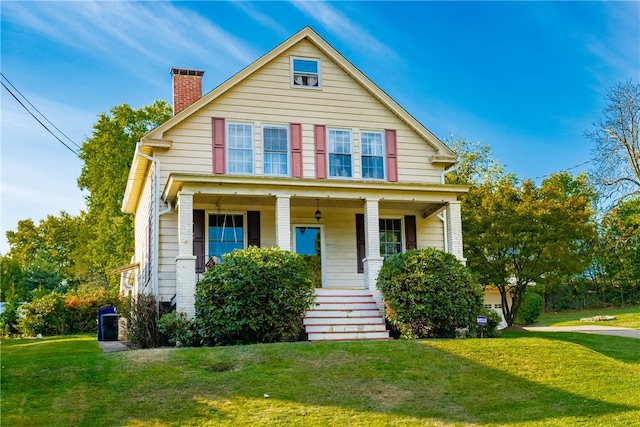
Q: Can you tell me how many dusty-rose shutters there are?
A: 4